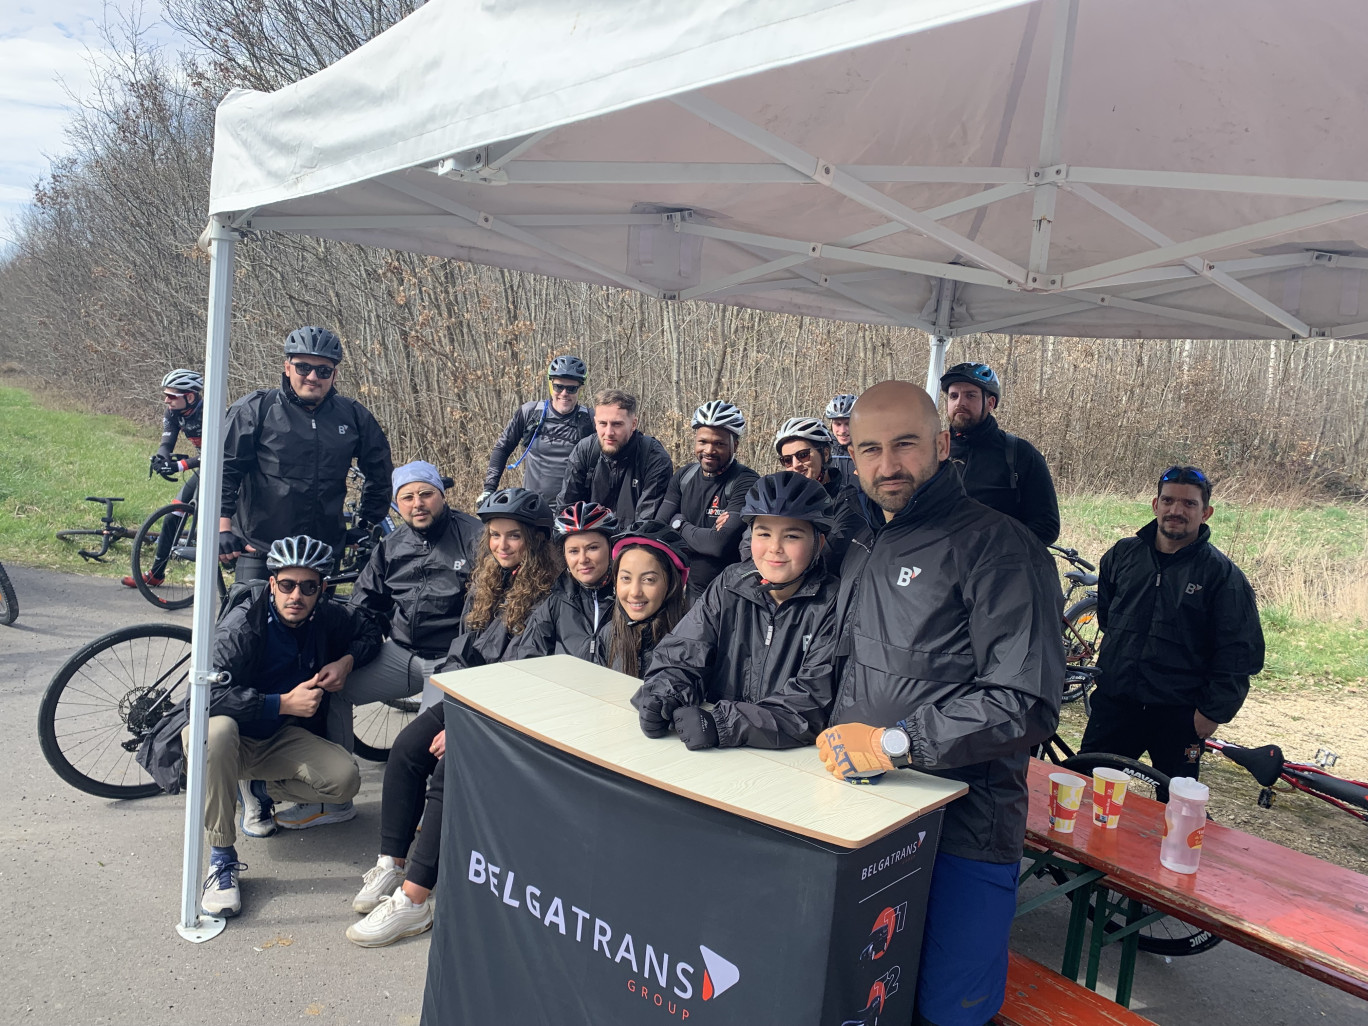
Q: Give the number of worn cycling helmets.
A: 12